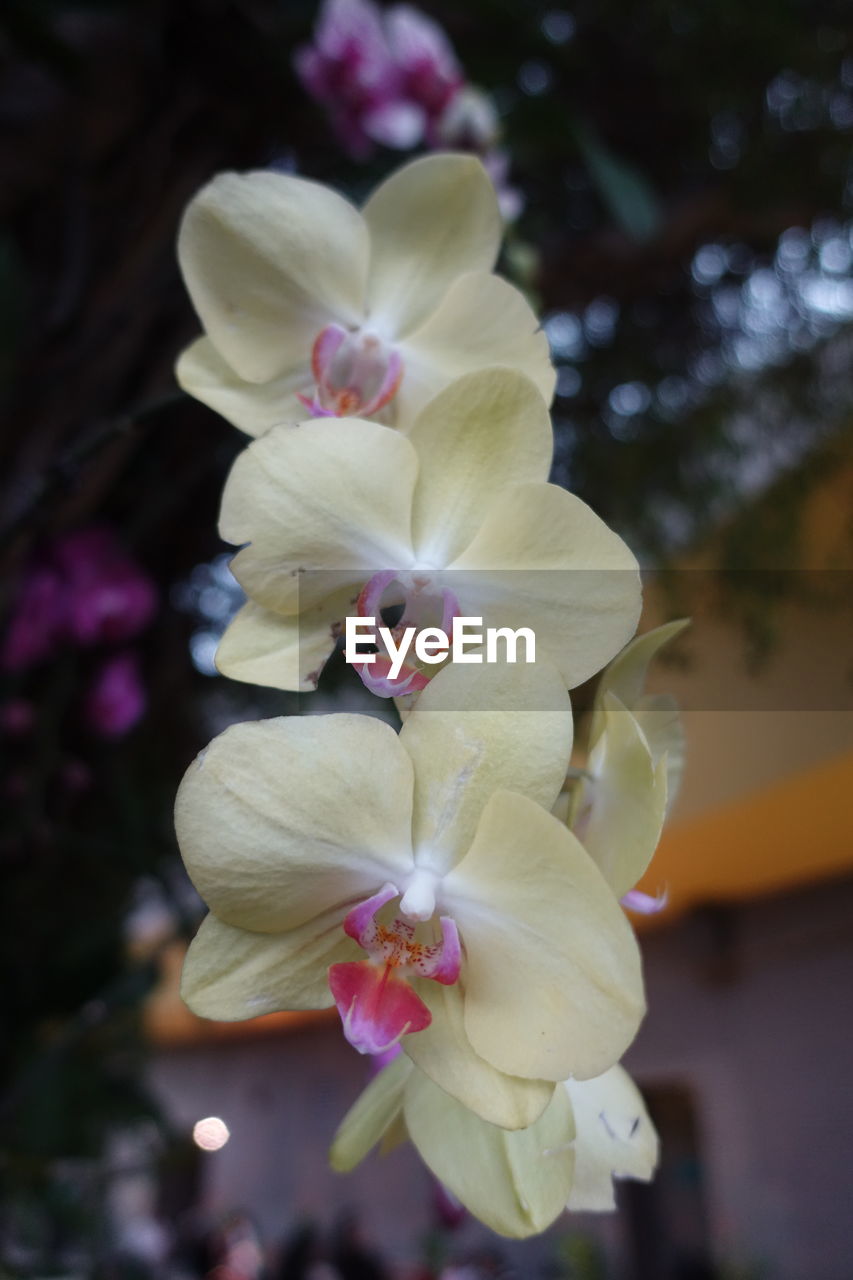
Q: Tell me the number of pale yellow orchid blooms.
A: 5